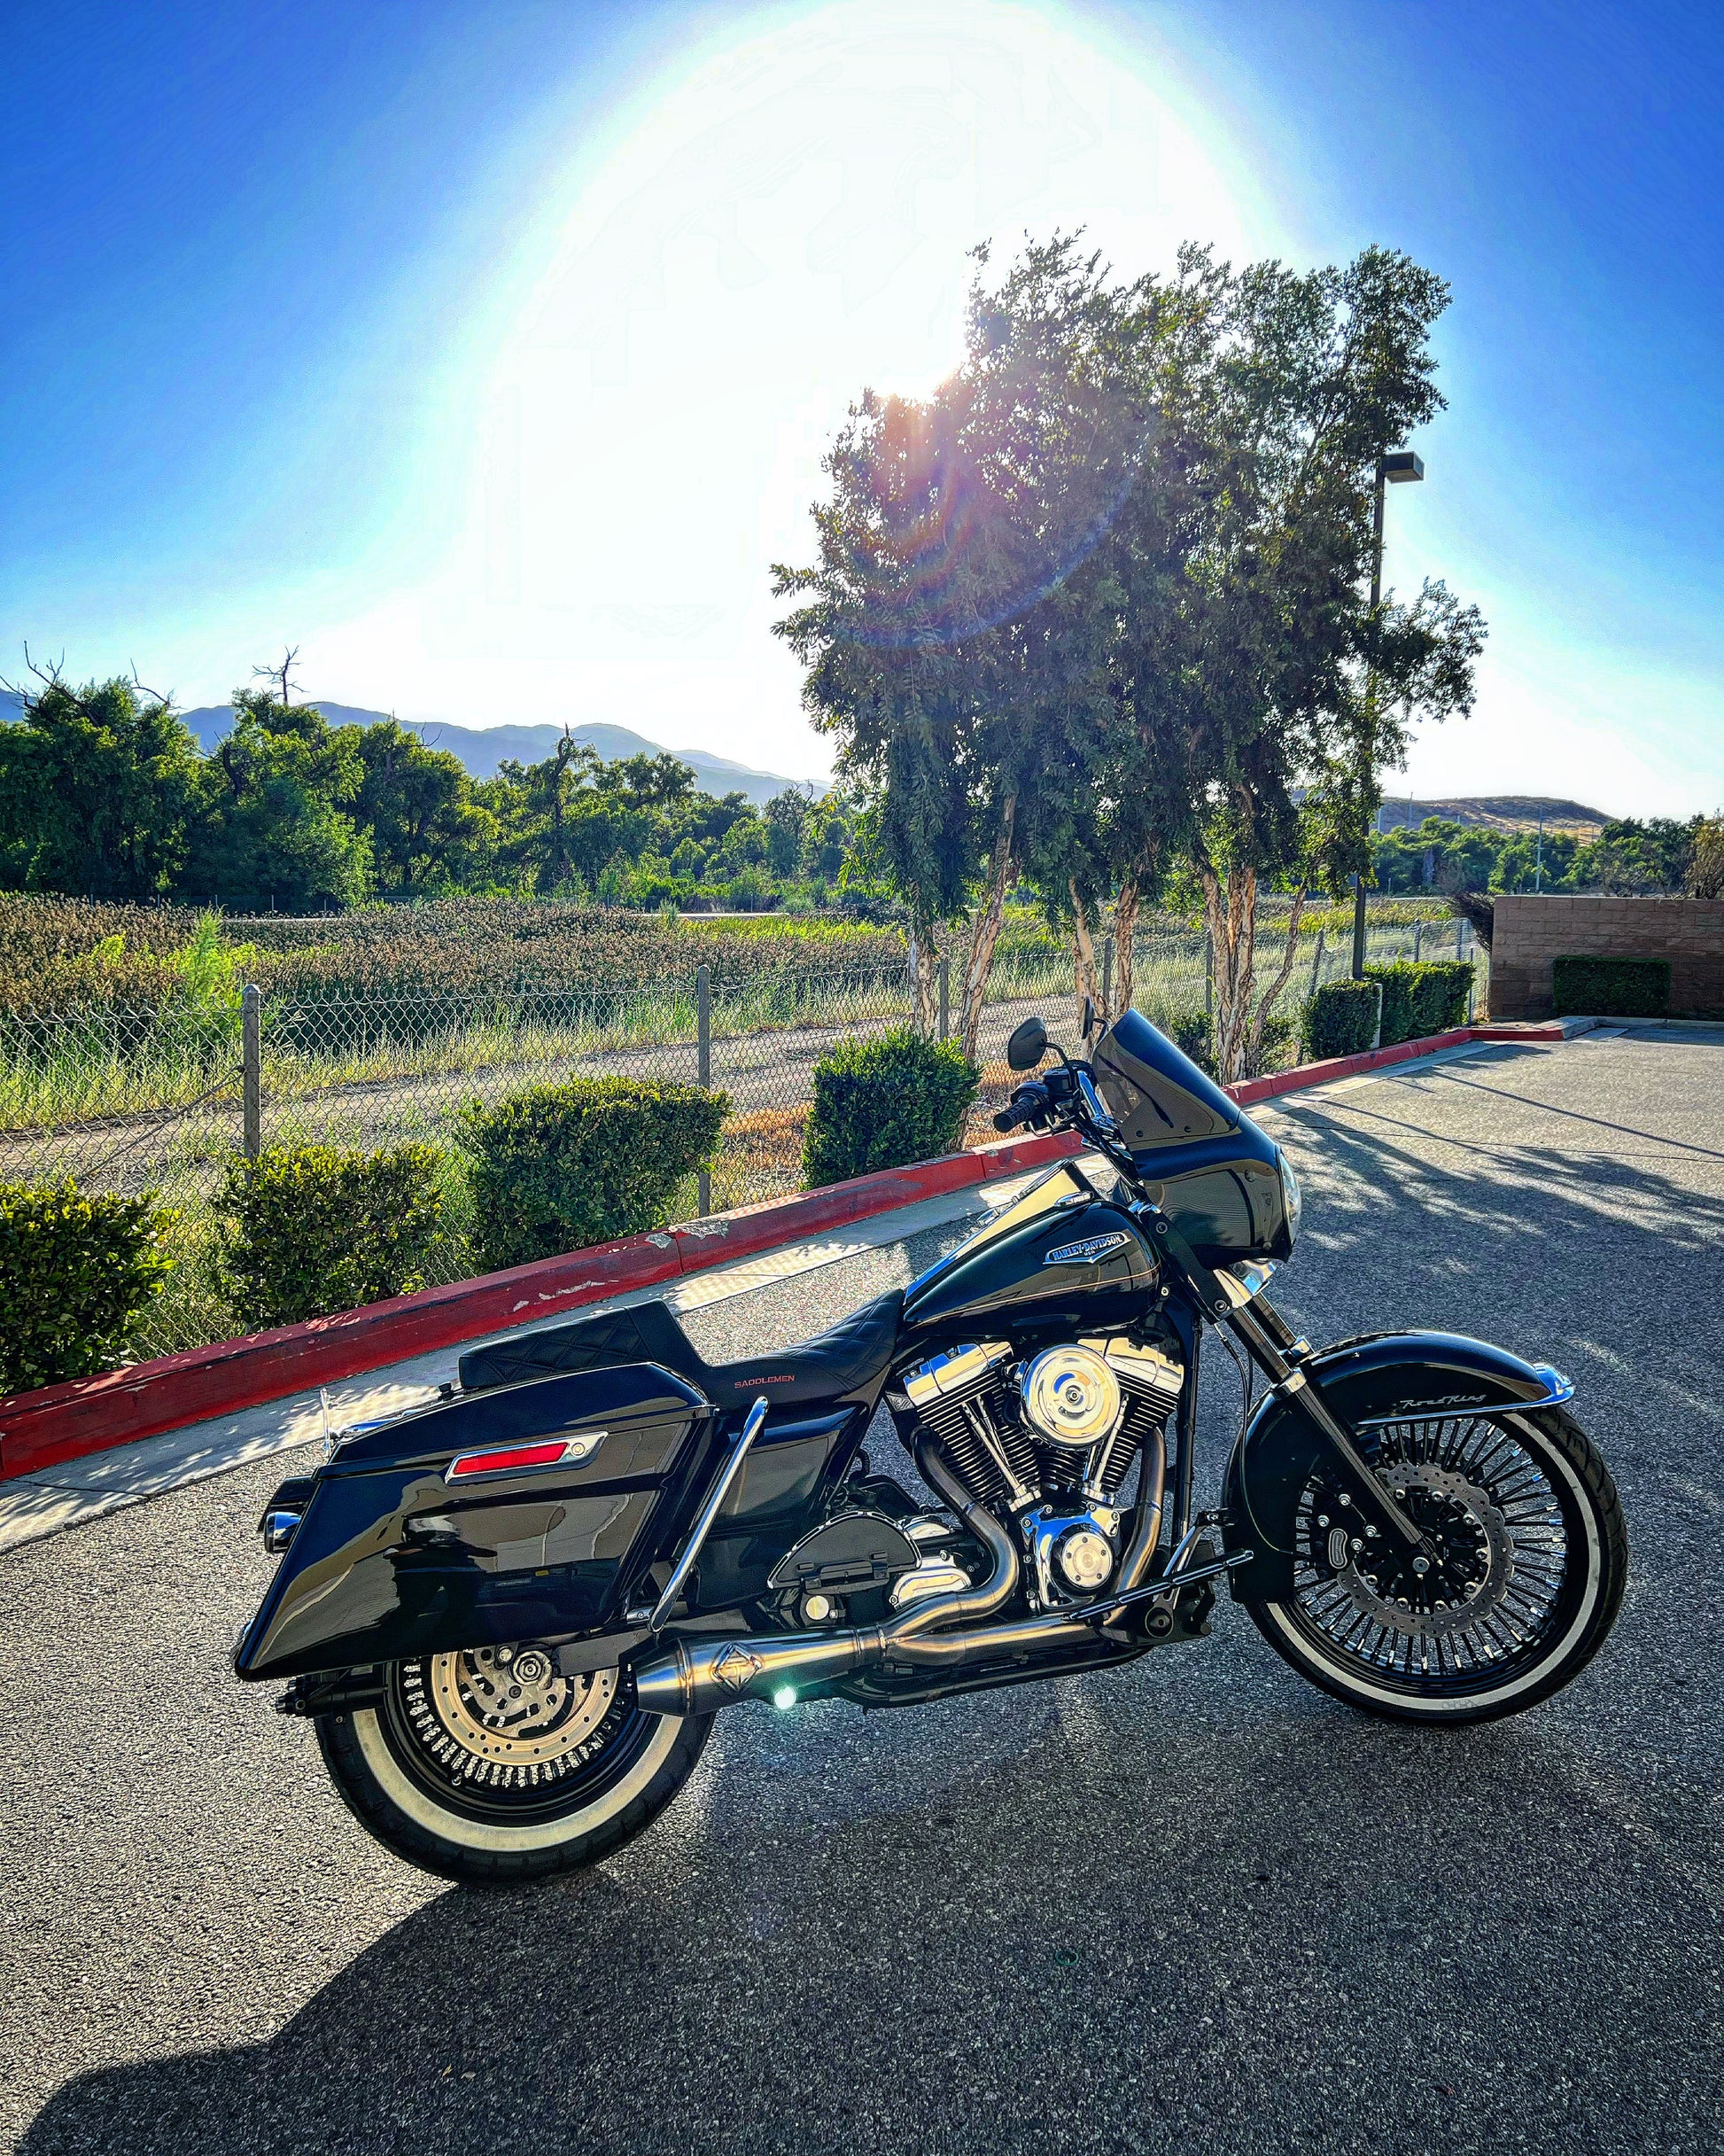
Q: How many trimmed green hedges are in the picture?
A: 7